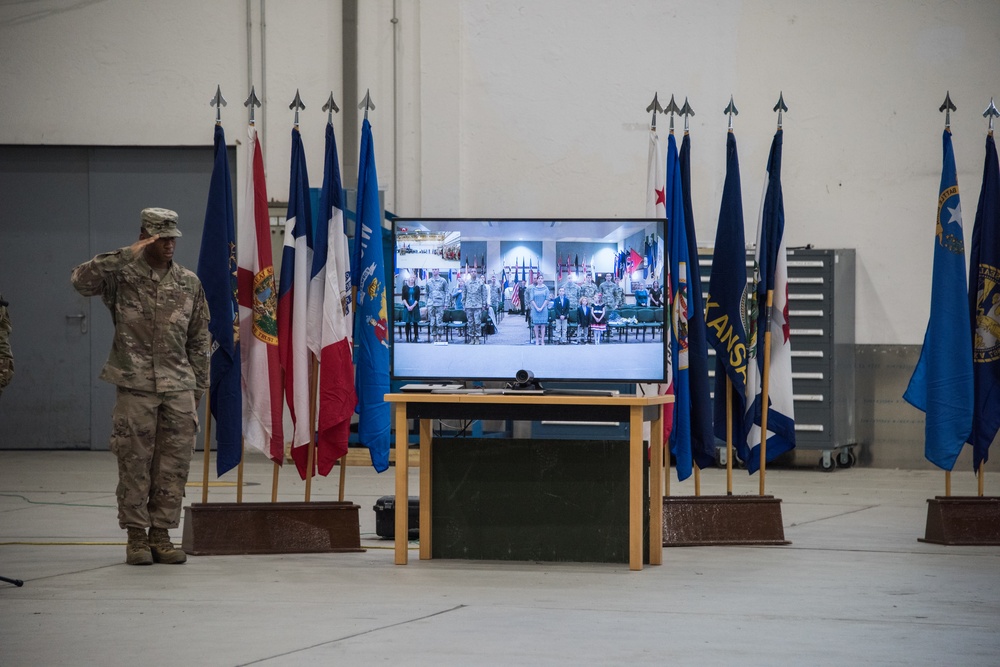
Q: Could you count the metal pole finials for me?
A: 12